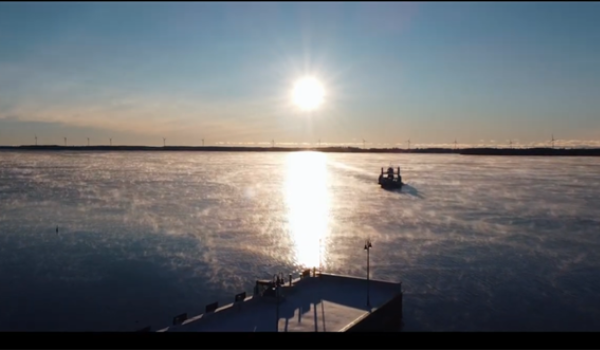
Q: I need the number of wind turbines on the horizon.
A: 13